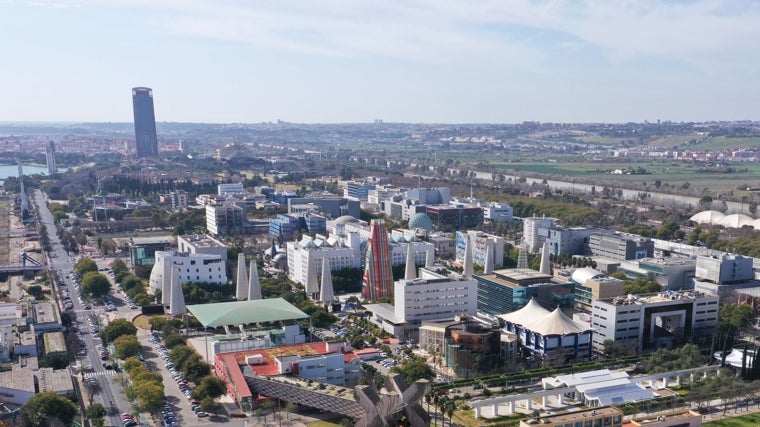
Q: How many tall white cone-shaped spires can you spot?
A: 11